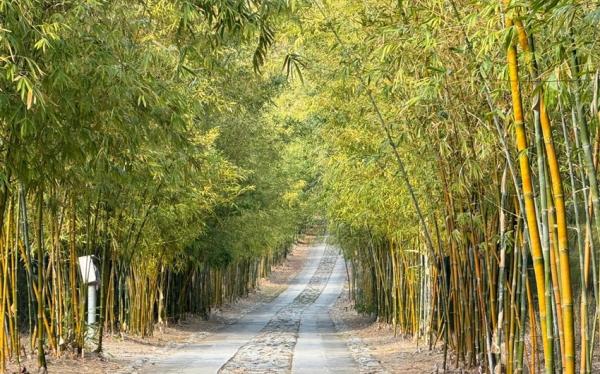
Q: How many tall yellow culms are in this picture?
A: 2